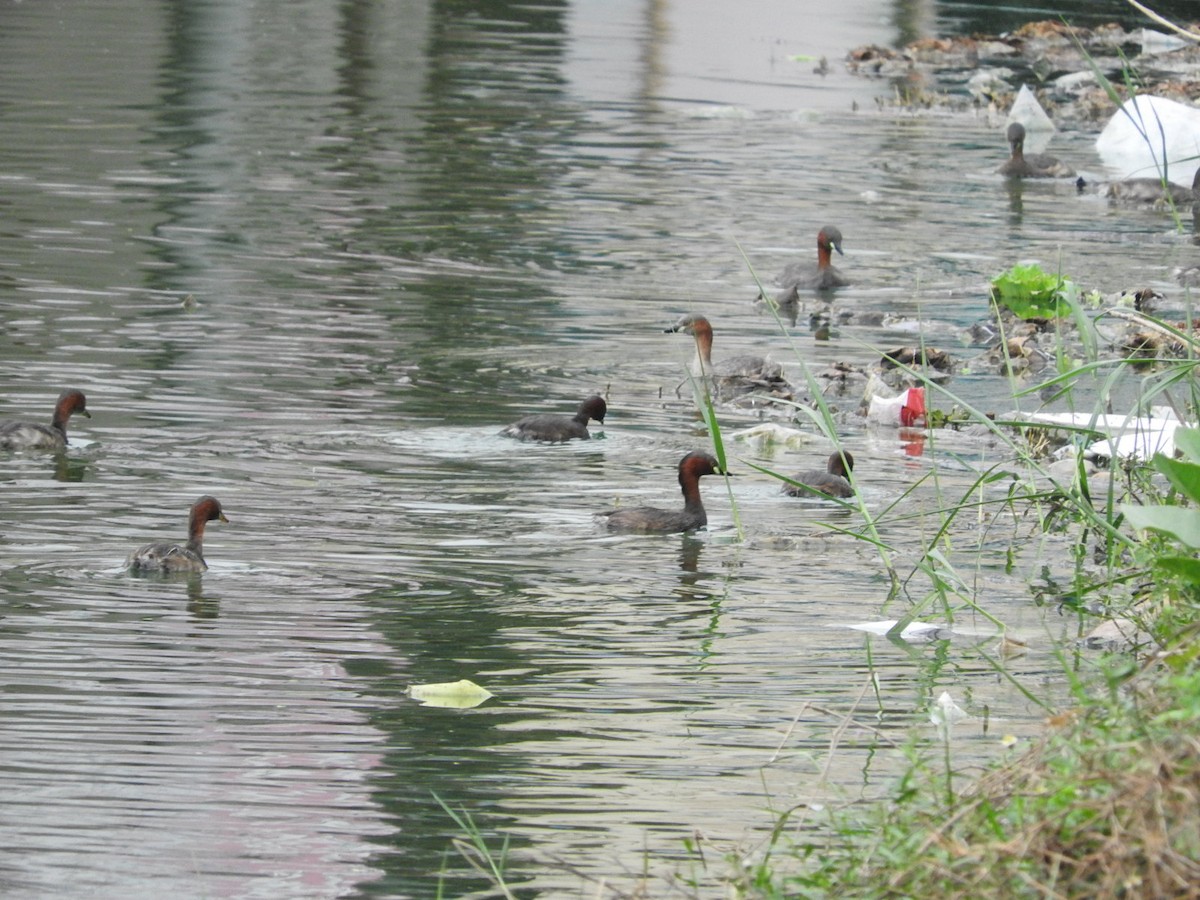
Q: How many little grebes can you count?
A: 9